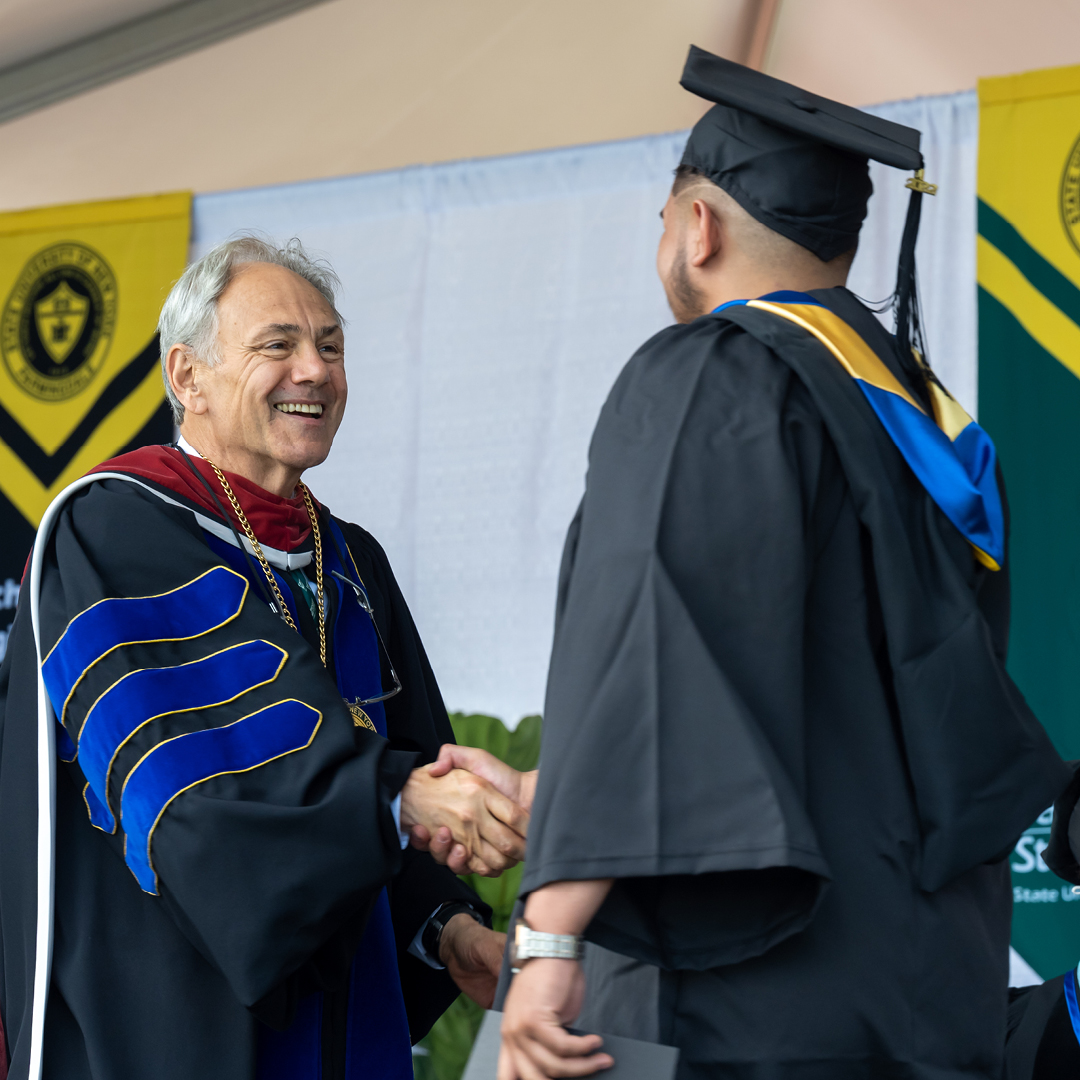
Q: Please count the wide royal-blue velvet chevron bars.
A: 3